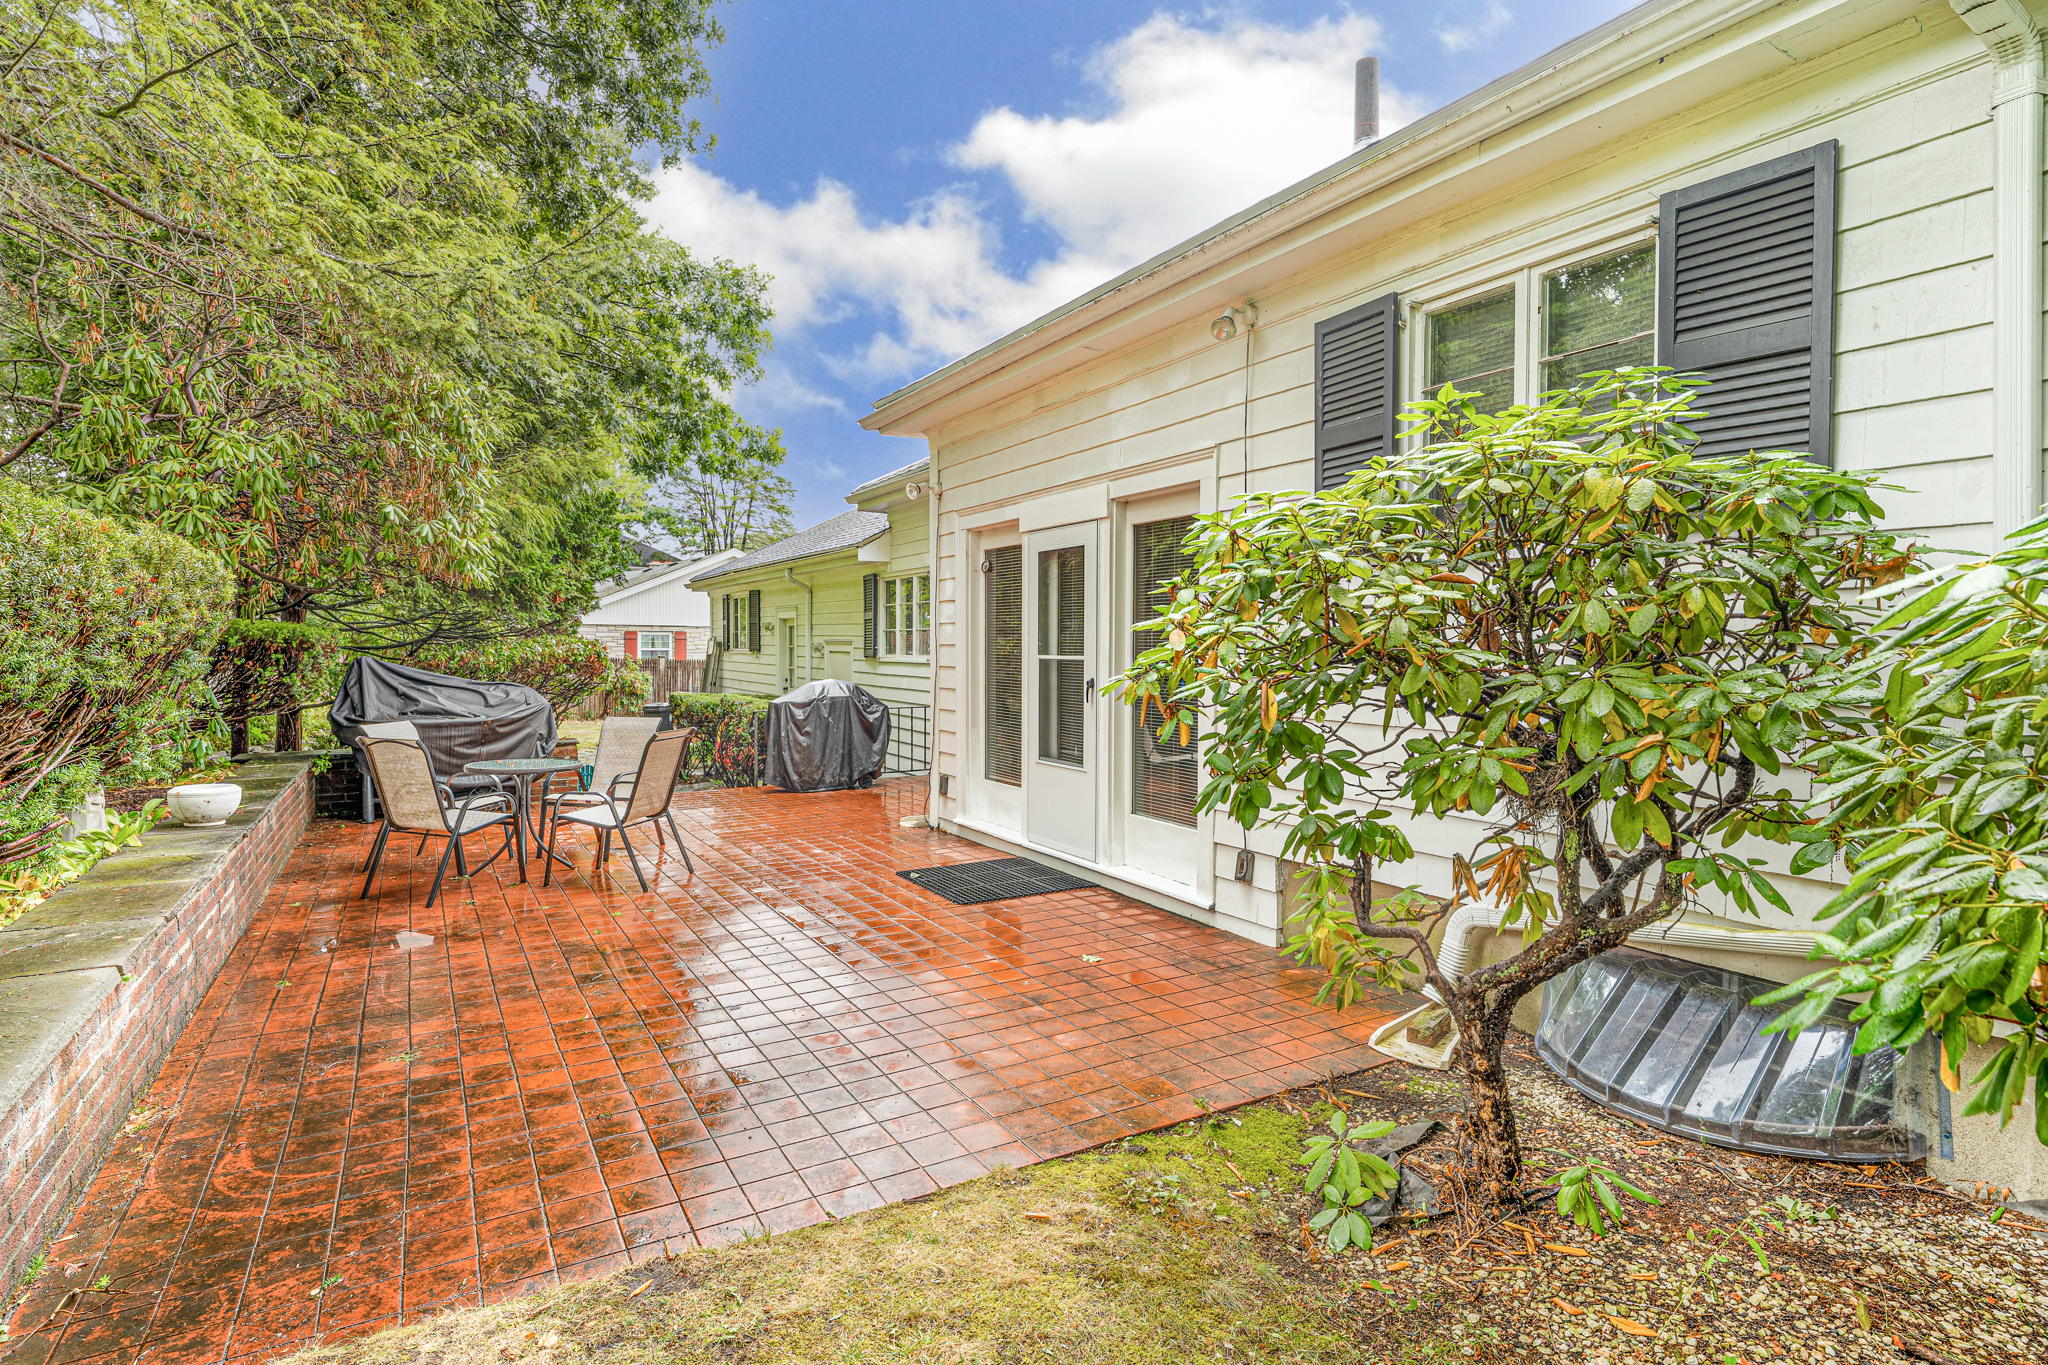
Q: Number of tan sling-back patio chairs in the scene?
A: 4